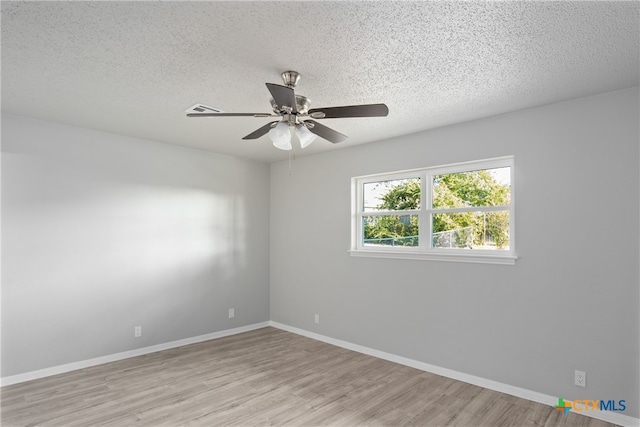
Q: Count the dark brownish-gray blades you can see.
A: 5